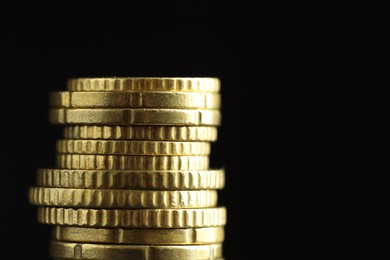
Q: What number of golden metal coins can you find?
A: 11